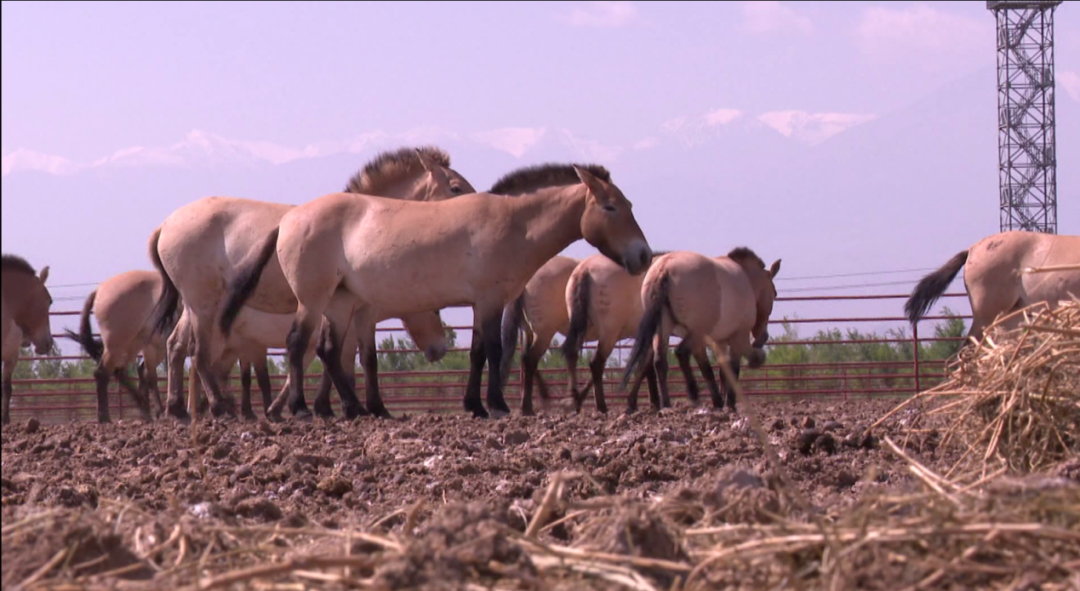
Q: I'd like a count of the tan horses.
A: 9